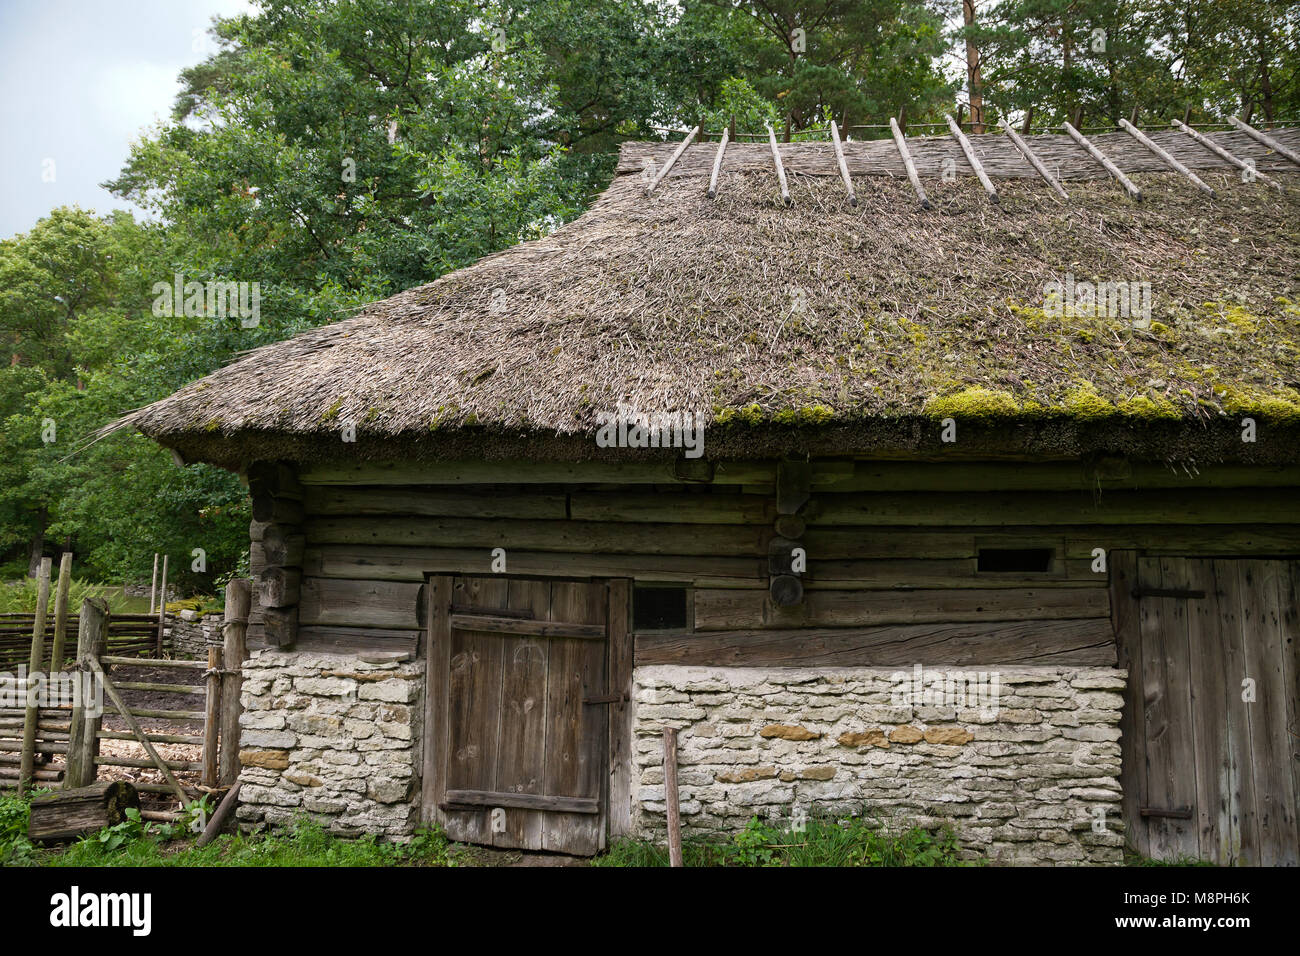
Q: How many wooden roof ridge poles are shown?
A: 11